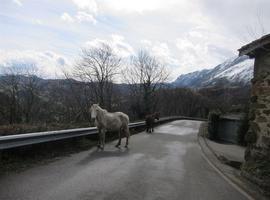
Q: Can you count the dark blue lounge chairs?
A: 0